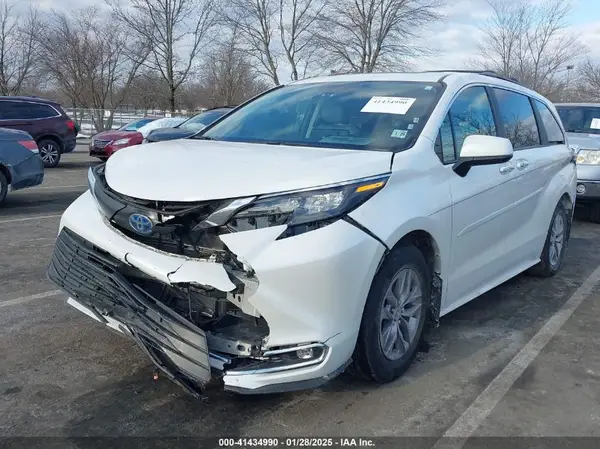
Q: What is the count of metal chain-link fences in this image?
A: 1